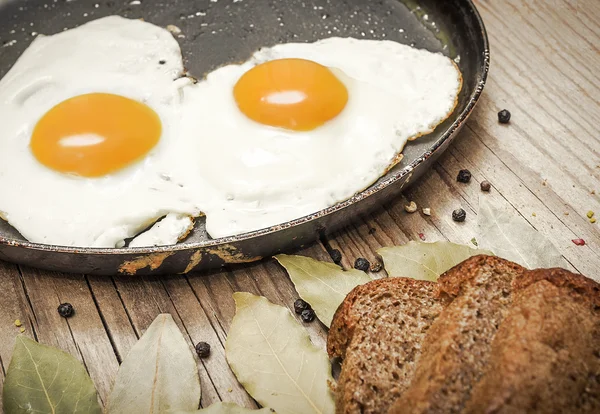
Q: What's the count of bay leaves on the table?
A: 7